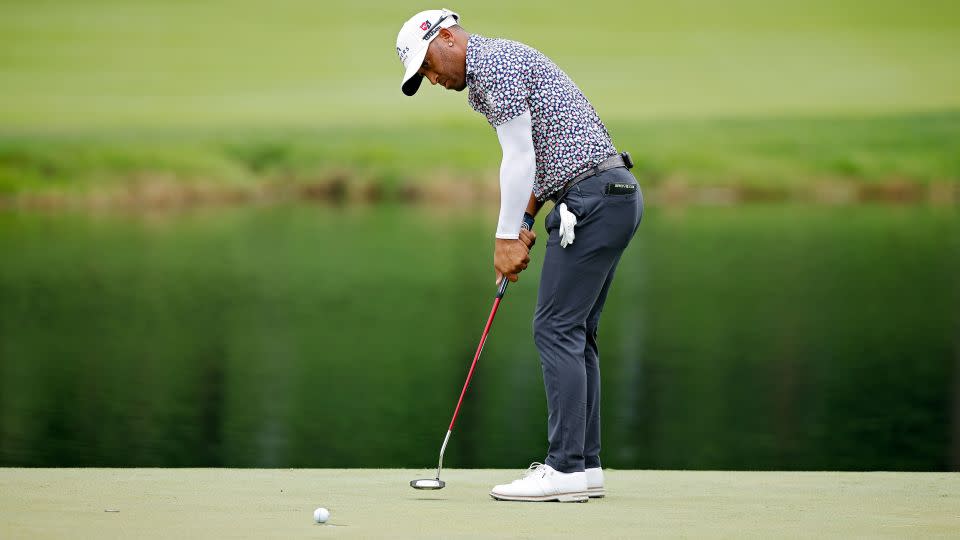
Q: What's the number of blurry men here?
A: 0